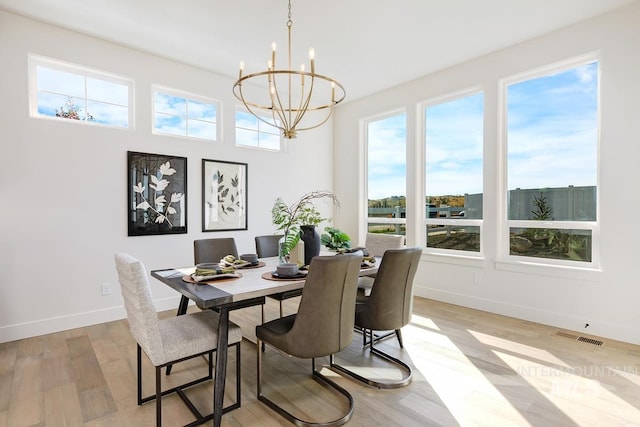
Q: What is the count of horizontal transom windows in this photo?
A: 3